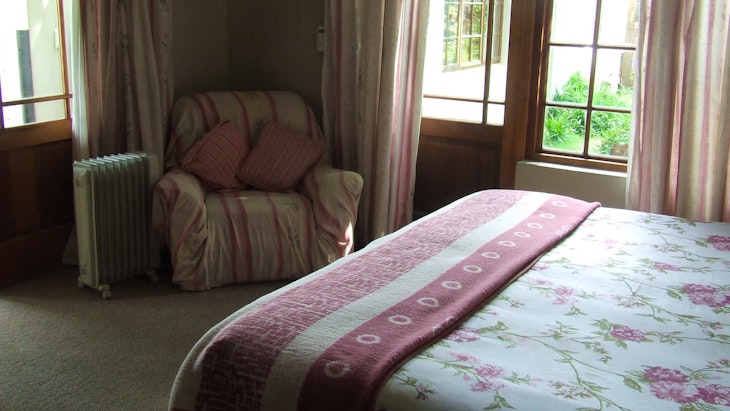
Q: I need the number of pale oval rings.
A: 12